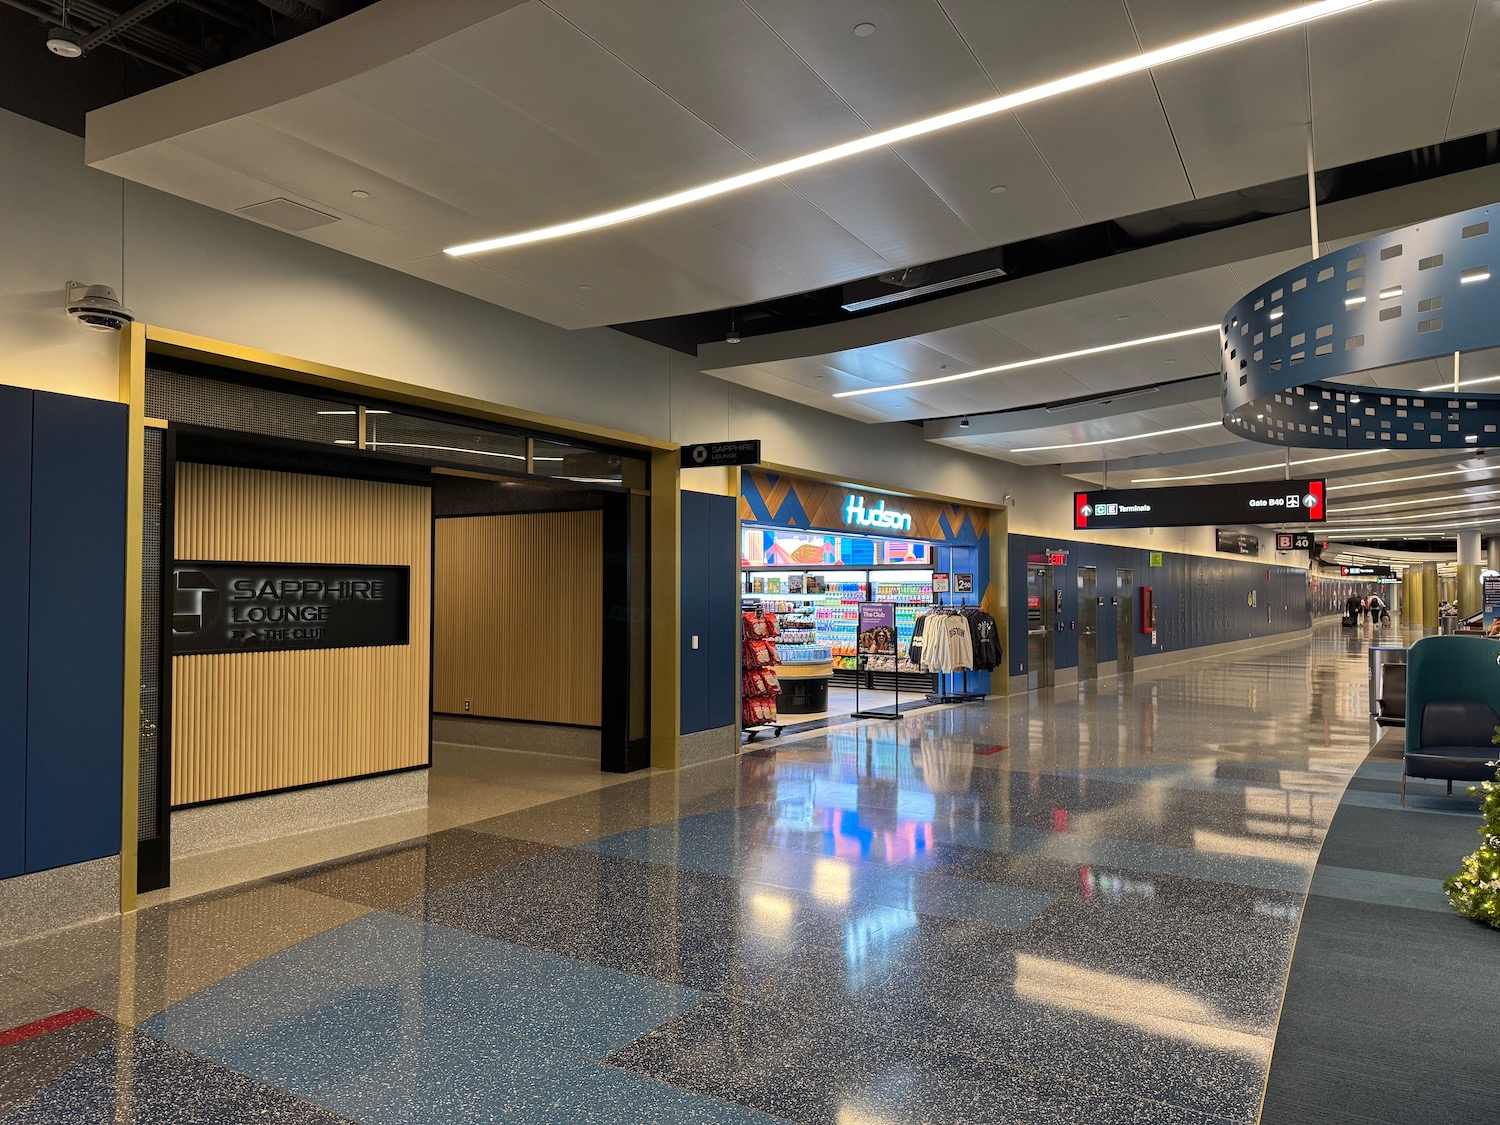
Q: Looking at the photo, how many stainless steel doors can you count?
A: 3